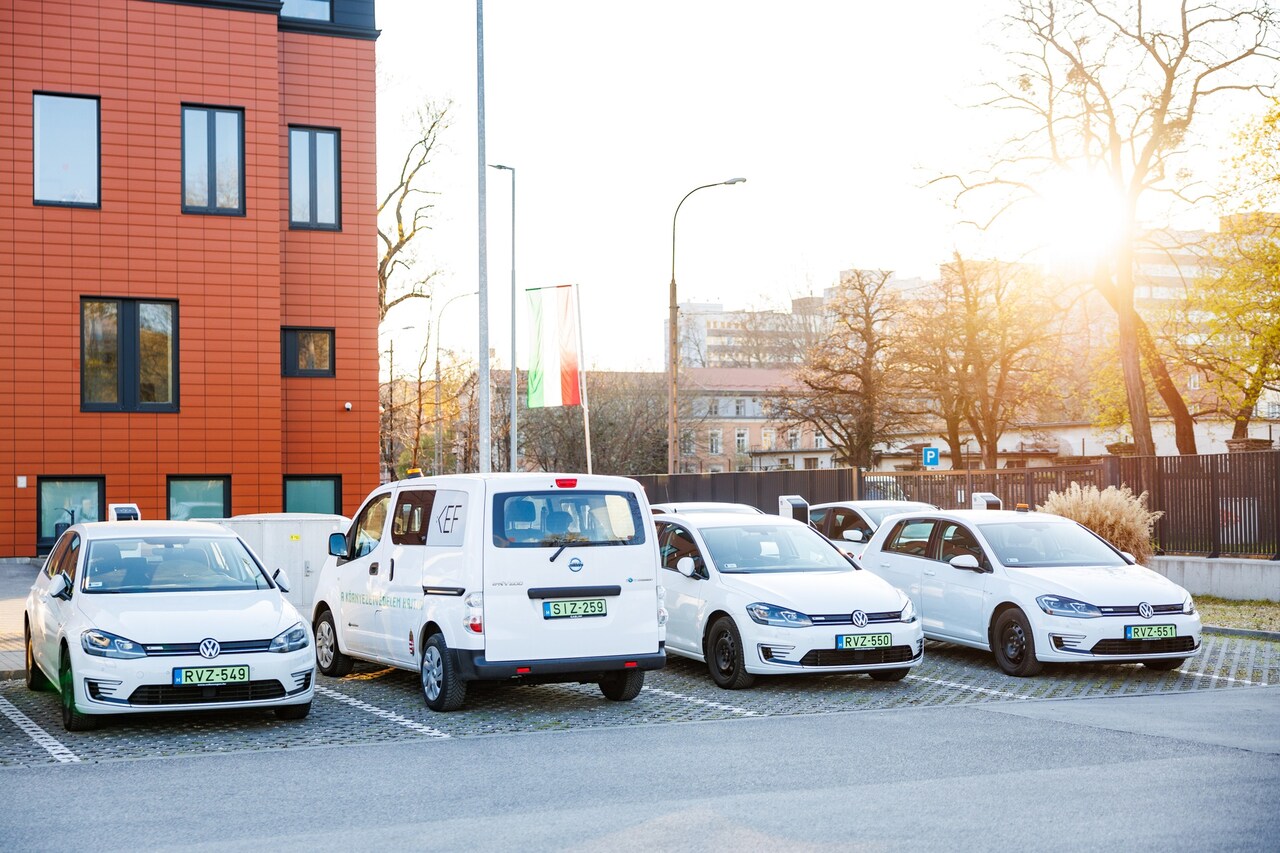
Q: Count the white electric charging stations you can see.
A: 3